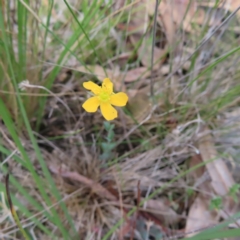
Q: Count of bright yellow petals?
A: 5